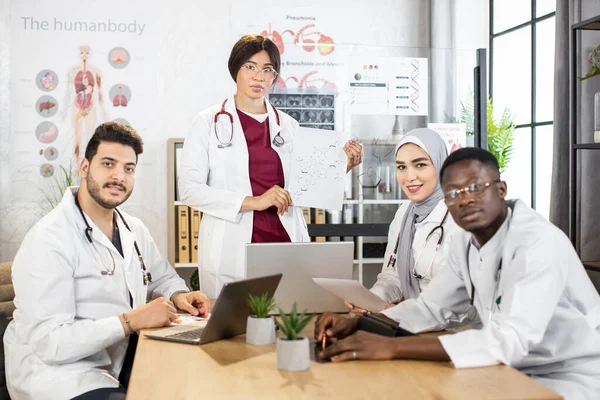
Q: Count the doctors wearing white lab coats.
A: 4